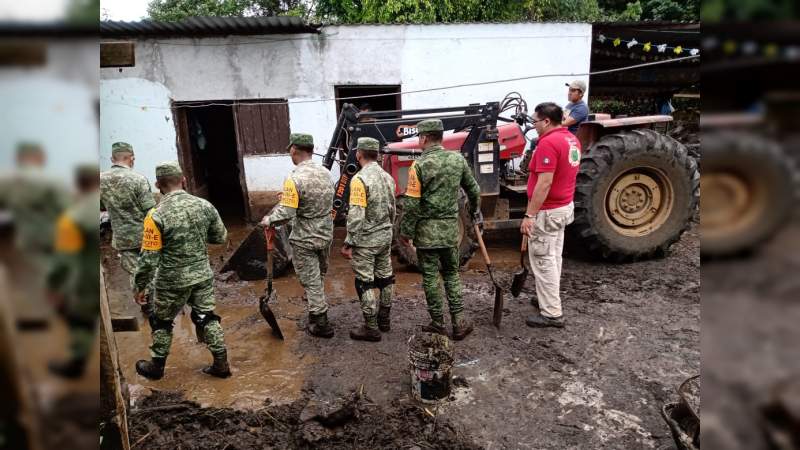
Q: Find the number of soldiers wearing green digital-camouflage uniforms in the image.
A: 5